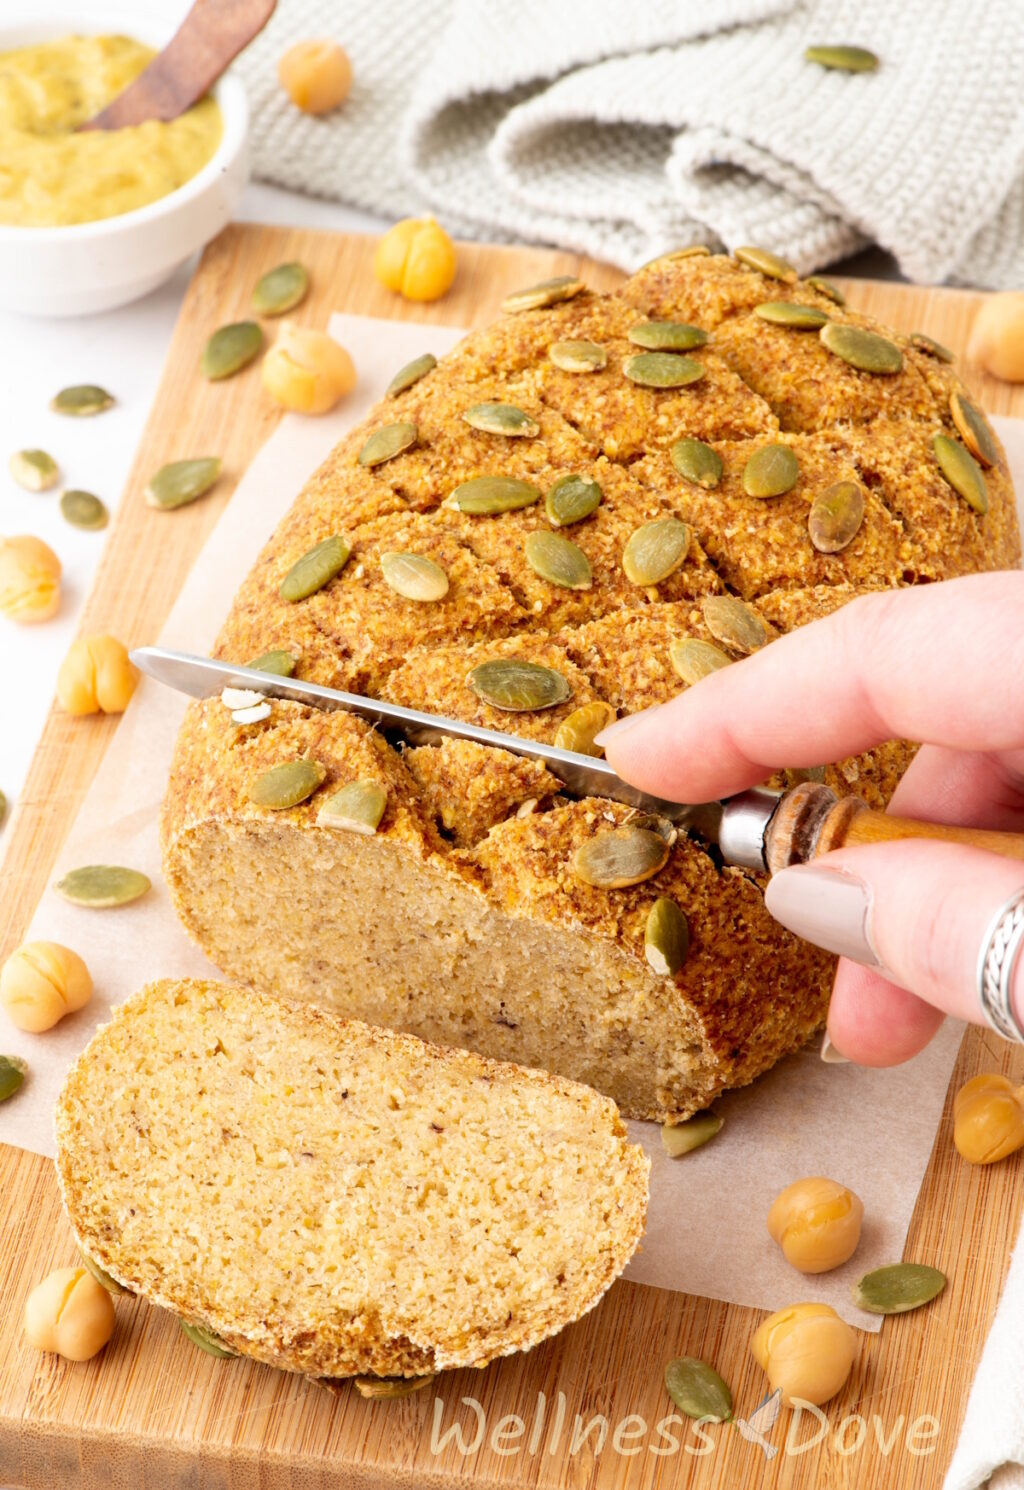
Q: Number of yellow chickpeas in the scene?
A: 11